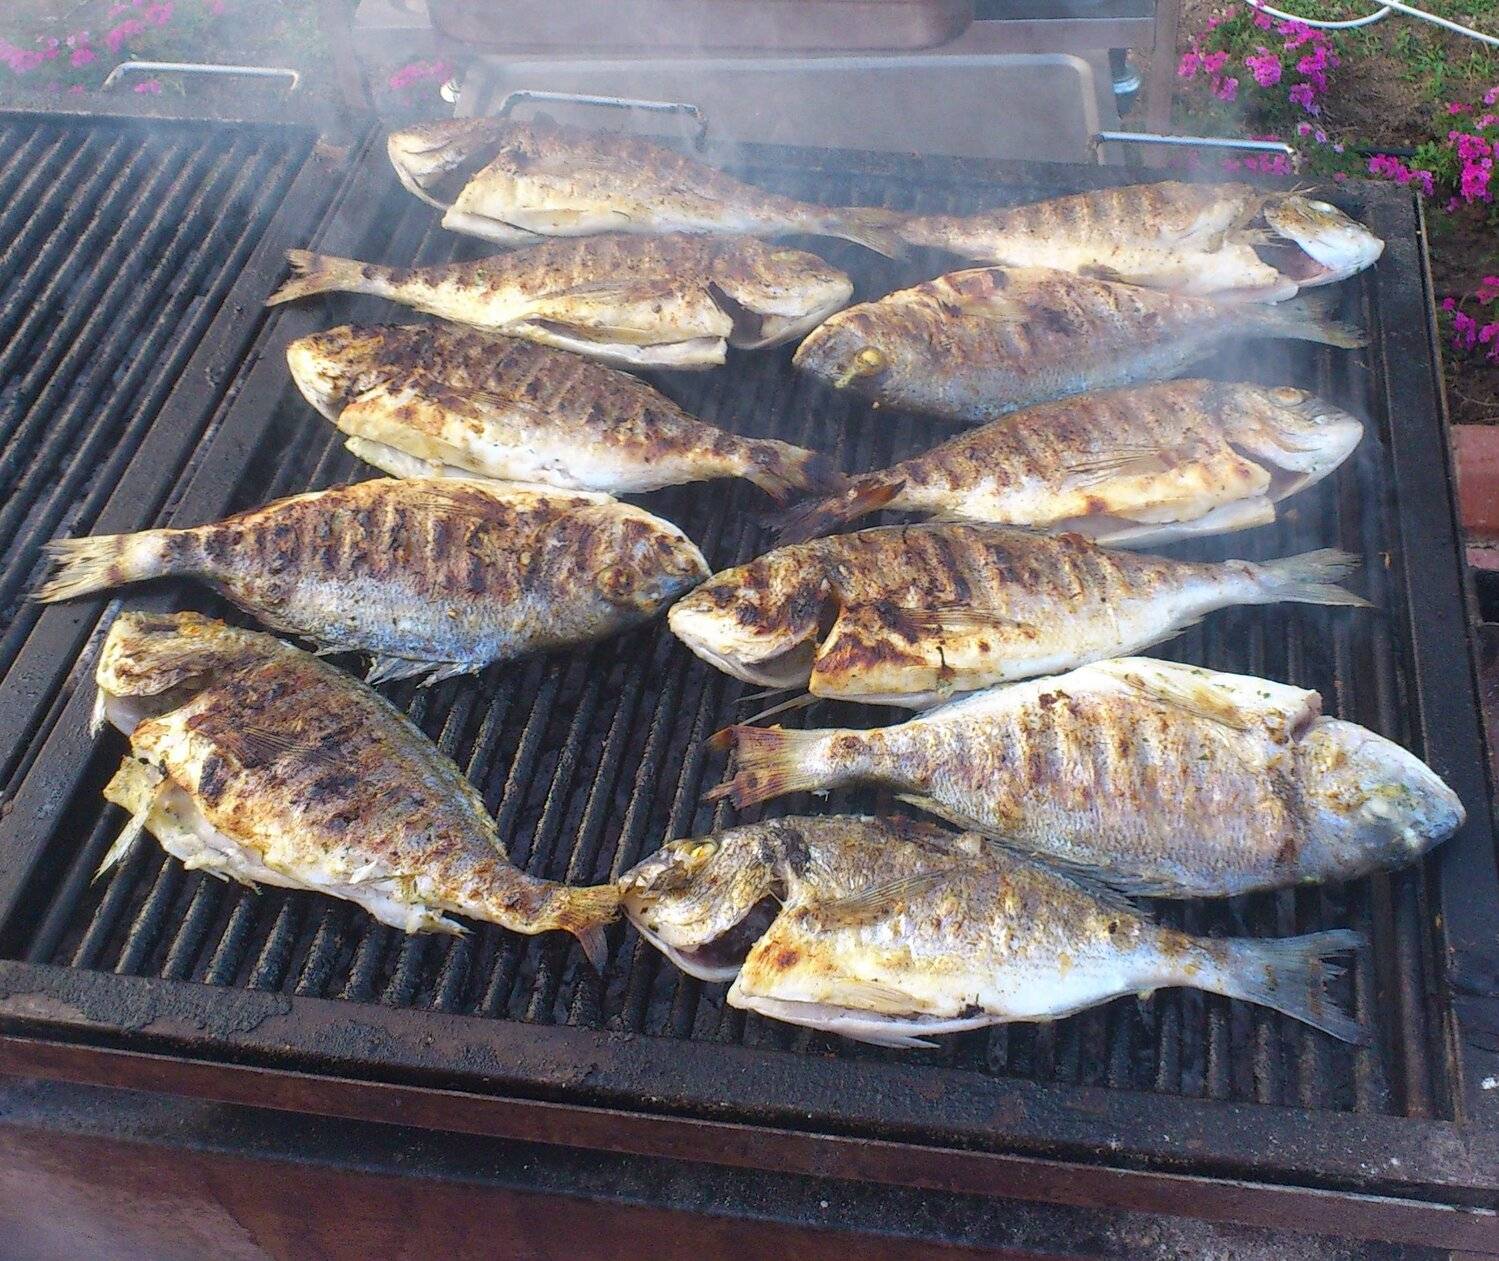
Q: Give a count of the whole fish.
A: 11